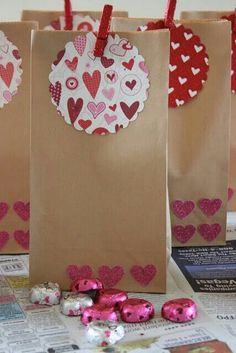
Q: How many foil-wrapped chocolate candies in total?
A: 8